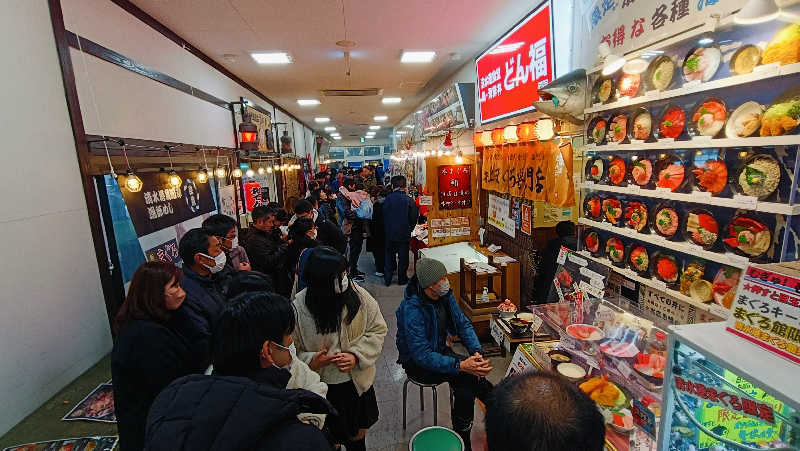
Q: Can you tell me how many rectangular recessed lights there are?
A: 12